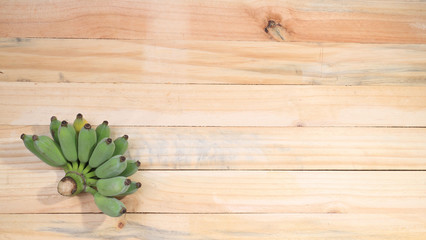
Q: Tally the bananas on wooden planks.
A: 14